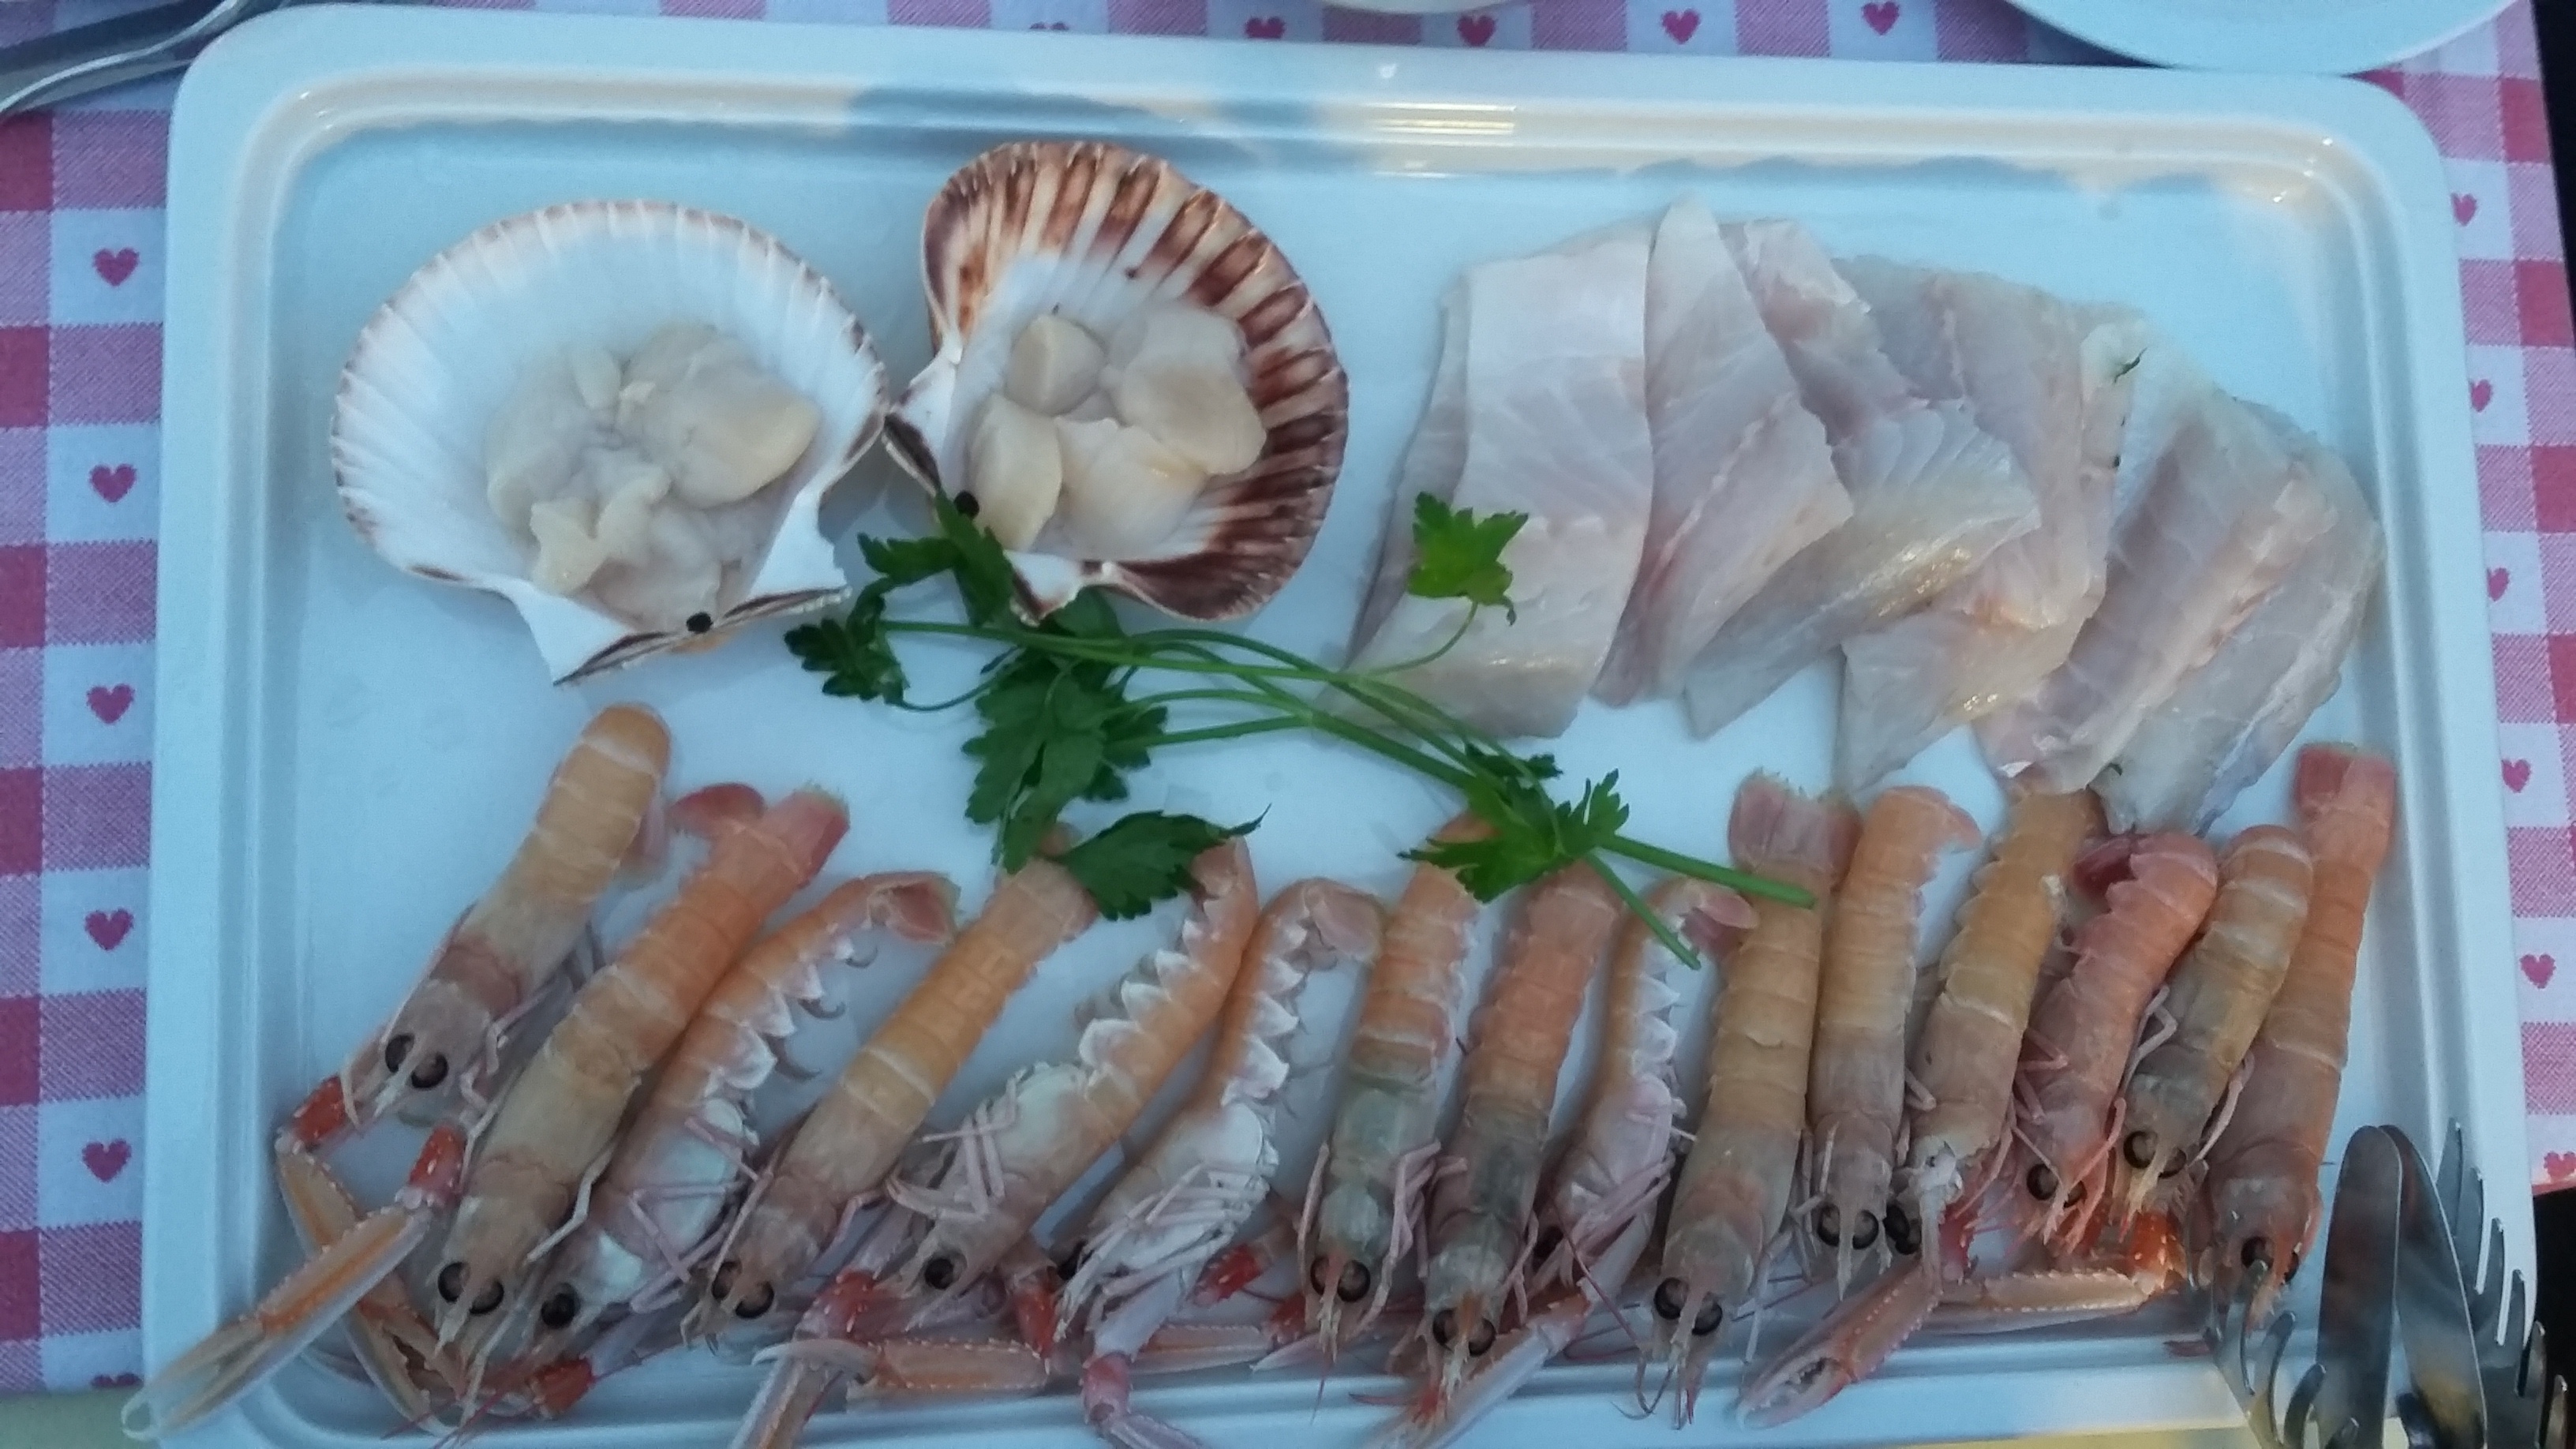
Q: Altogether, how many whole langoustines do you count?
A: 15